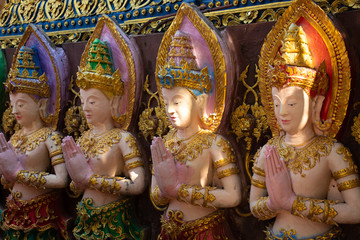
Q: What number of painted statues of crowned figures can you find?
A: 4